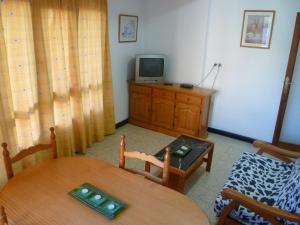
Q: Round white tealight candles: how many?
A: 3